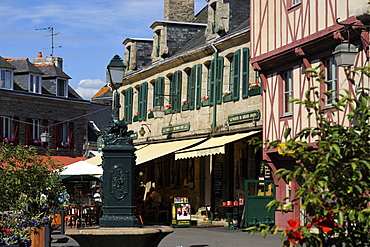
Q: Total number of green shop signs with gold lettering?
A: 2